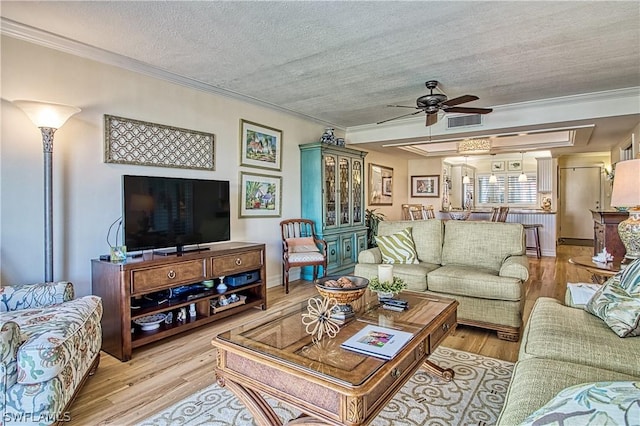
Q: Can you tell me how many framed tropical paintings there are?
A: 2